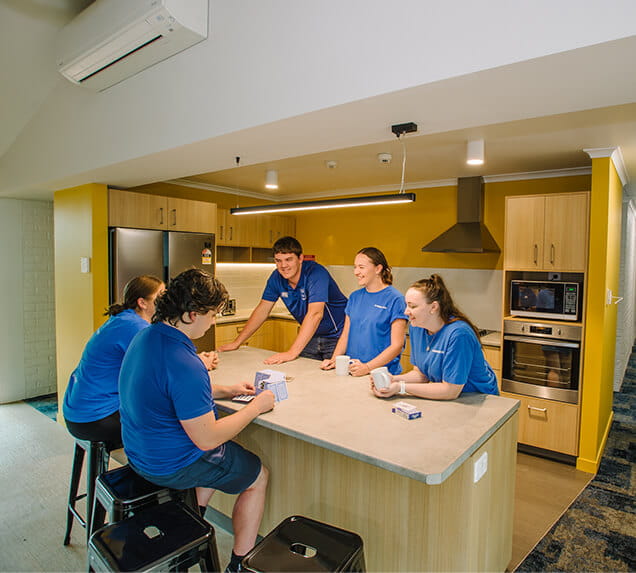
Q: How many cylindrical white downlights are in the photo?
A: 2